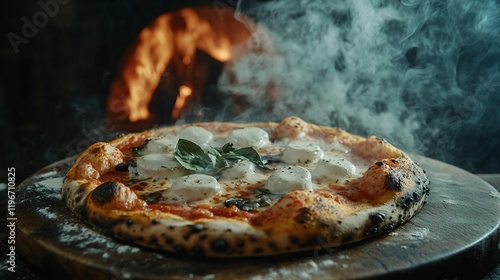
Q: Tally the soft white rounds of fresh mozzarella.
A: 9